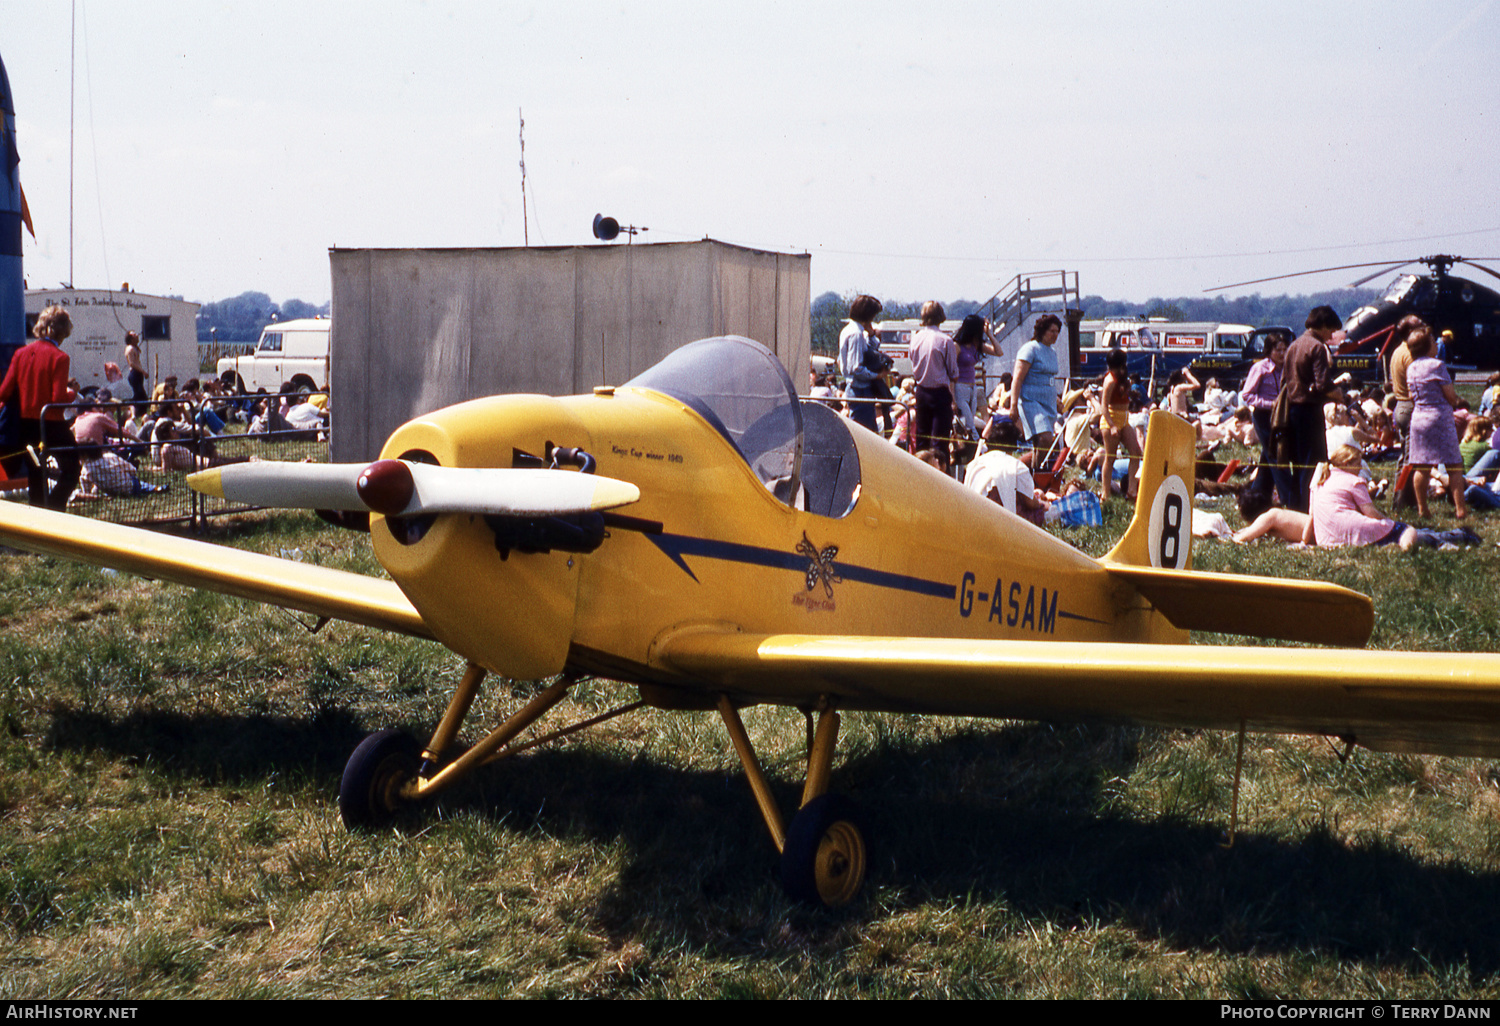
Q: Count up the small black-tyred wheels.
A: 2